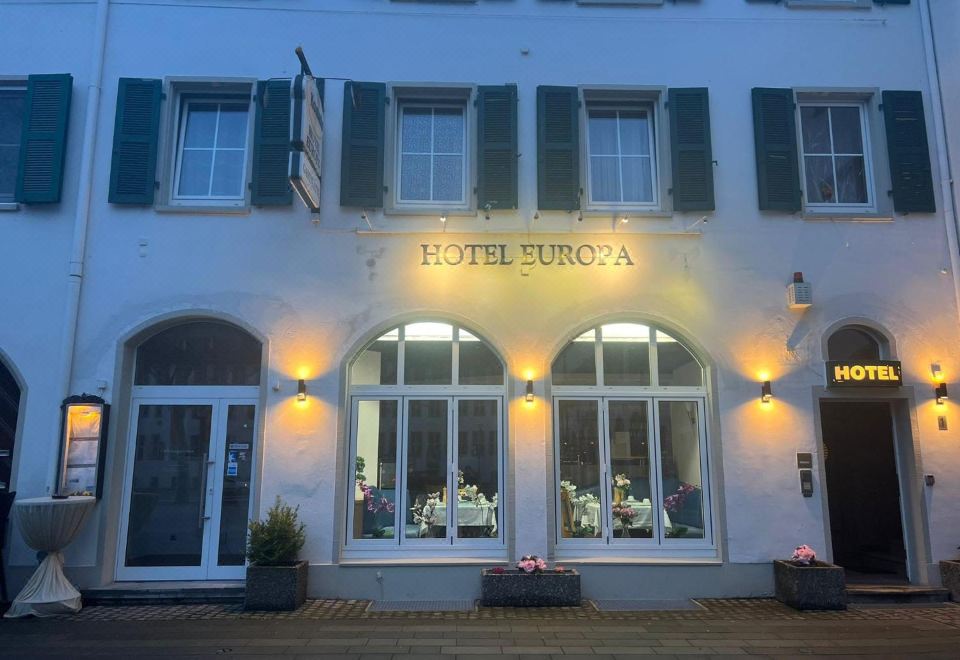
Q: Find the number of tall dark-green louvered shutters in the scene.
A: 9